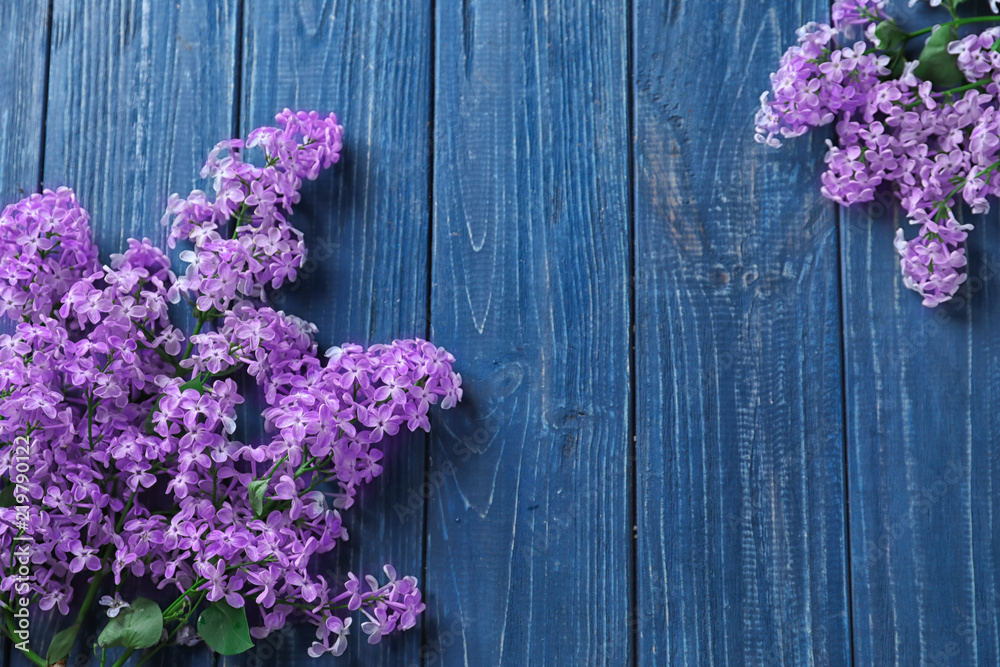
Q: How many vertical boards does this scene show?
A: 6